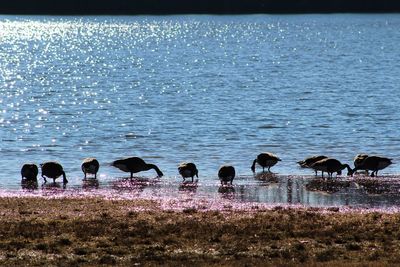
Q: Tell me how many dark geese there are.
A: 11